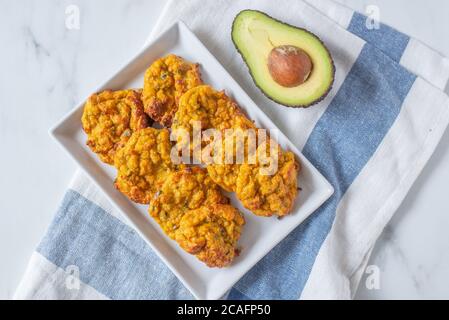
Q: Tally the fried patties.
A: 8